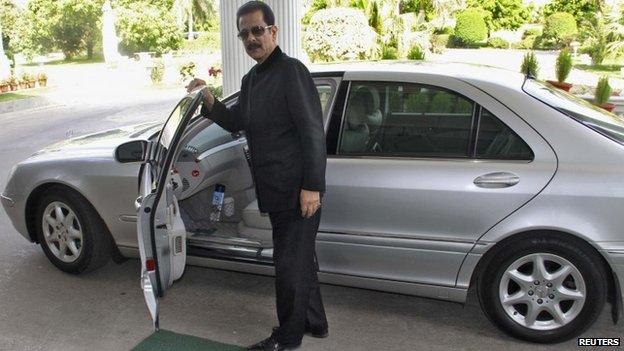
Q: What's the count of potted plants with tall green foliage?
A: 3